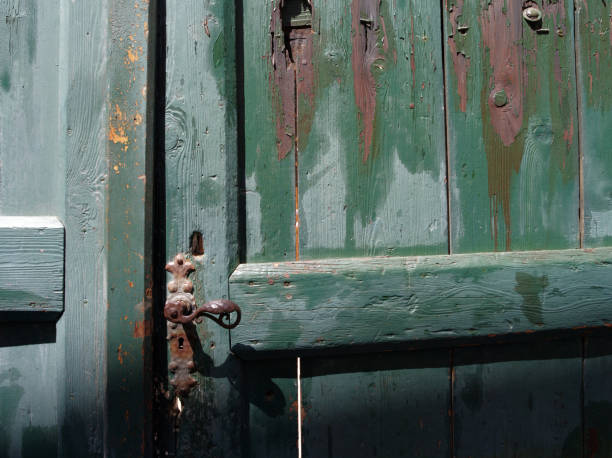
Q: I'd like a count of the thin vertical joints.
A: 3